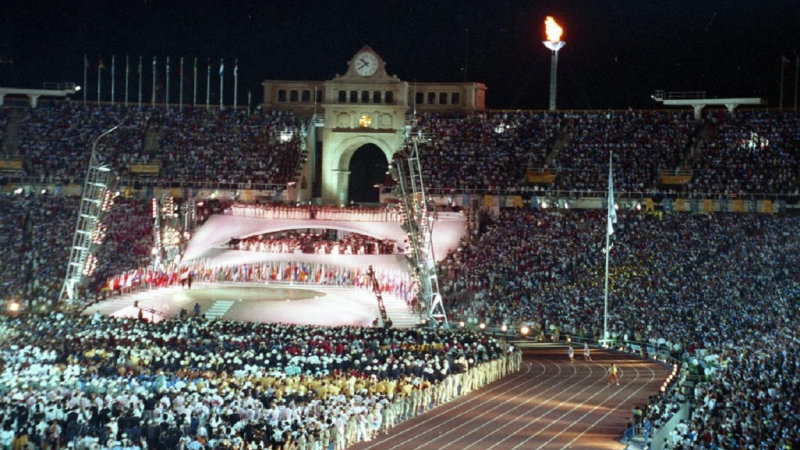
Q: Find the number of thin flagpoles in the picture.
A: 15